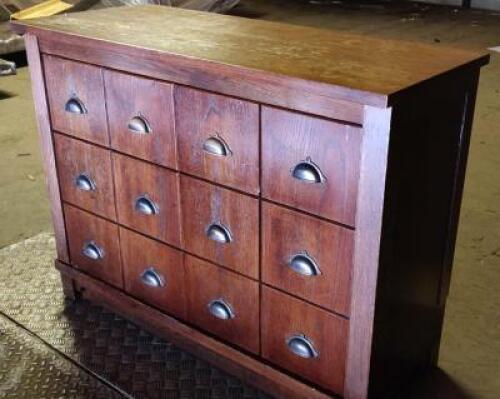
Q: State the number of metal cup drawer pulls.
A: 12